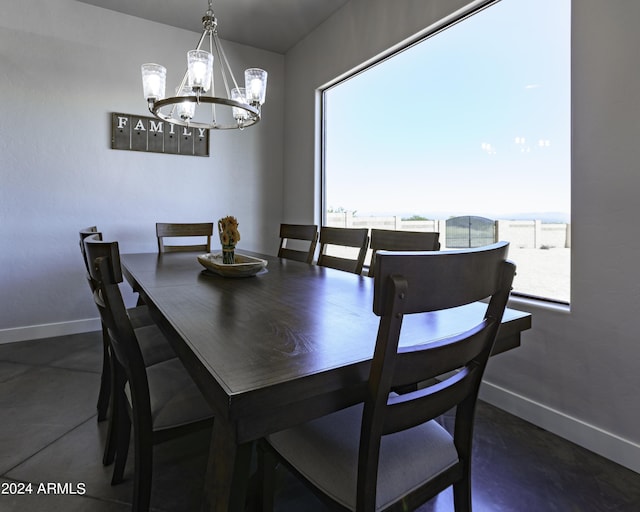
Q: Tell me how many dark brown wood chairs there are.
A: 8